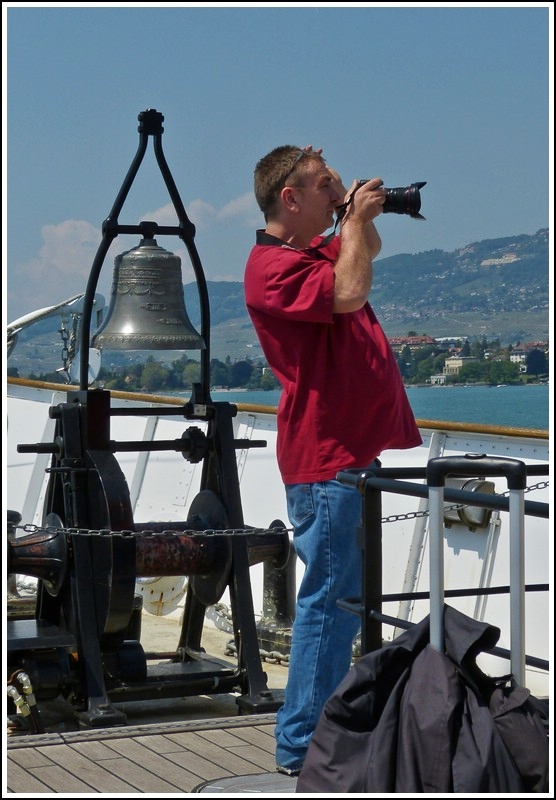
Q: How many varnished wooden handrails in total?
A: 1